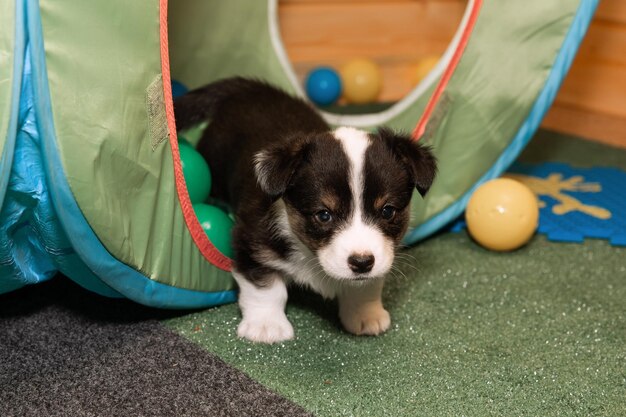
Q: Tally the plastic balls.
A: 7